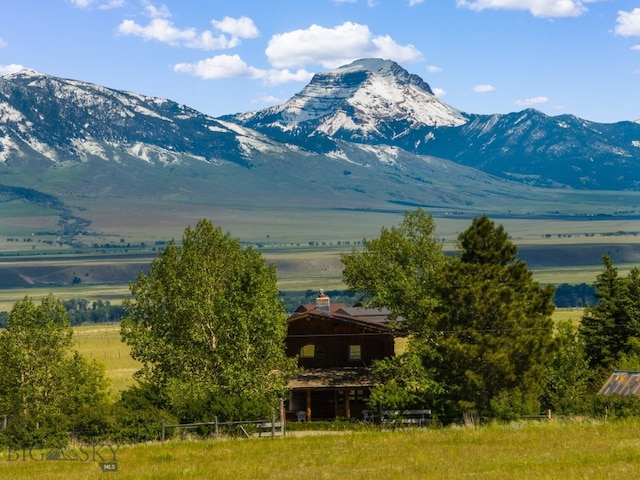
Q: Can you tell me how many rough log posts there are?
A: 2